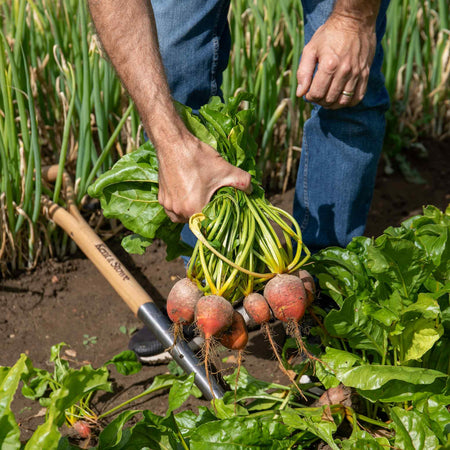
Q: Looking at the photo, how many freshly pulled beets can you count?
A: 6